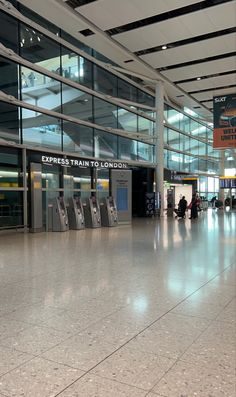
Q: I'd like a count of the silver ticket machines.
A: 4